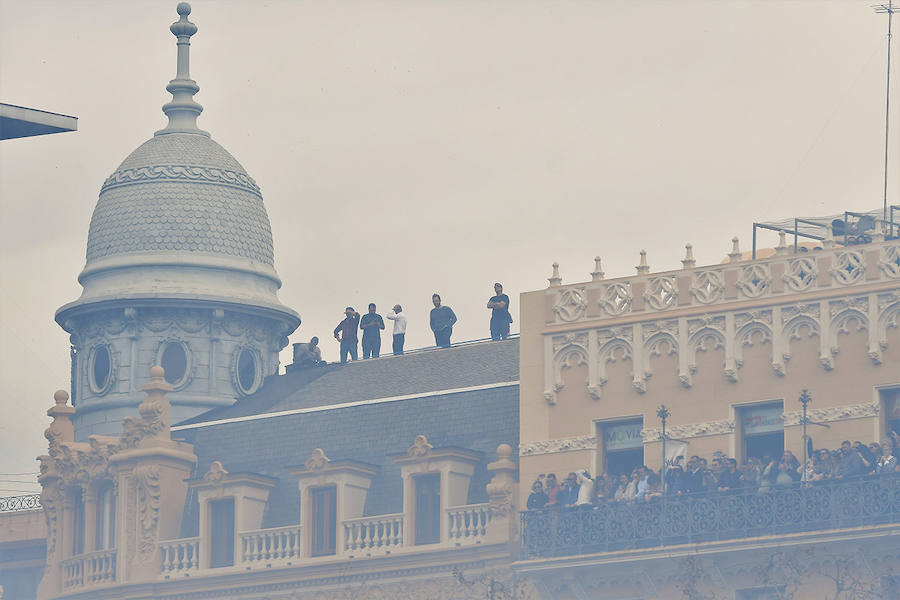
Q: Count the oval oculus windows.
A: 3